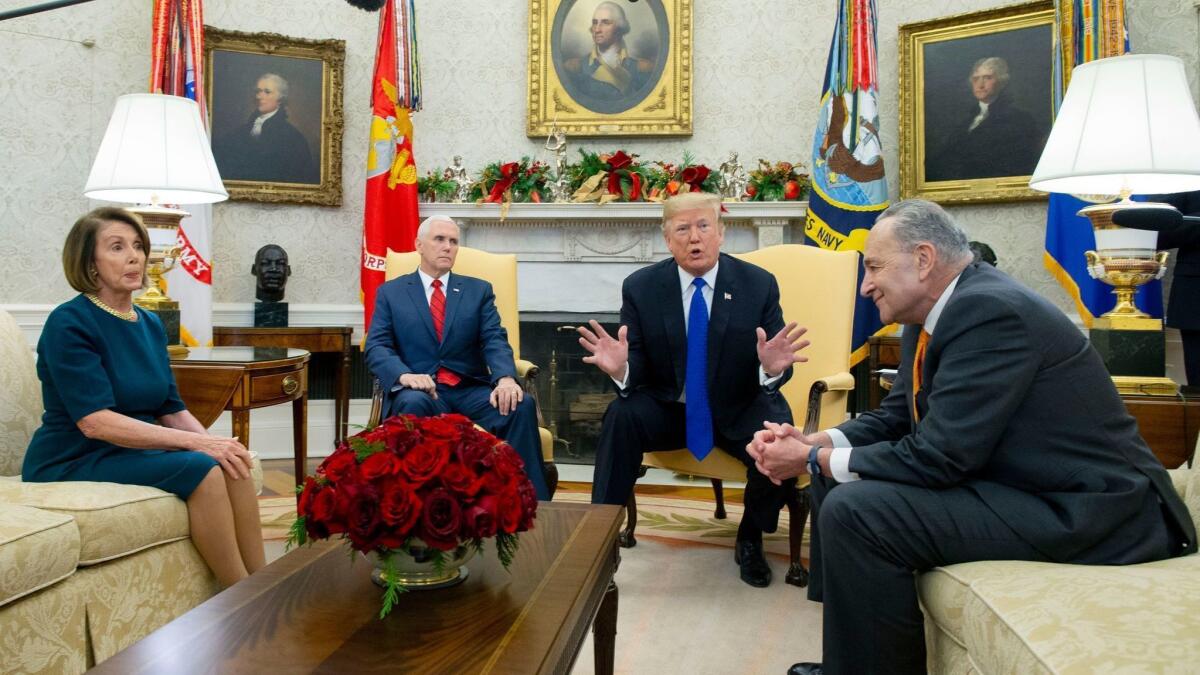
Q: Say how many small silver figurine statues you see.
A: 3